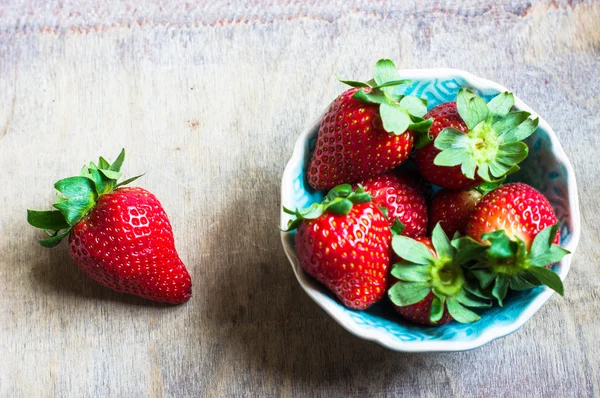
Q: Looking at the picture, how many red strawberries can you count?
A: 8